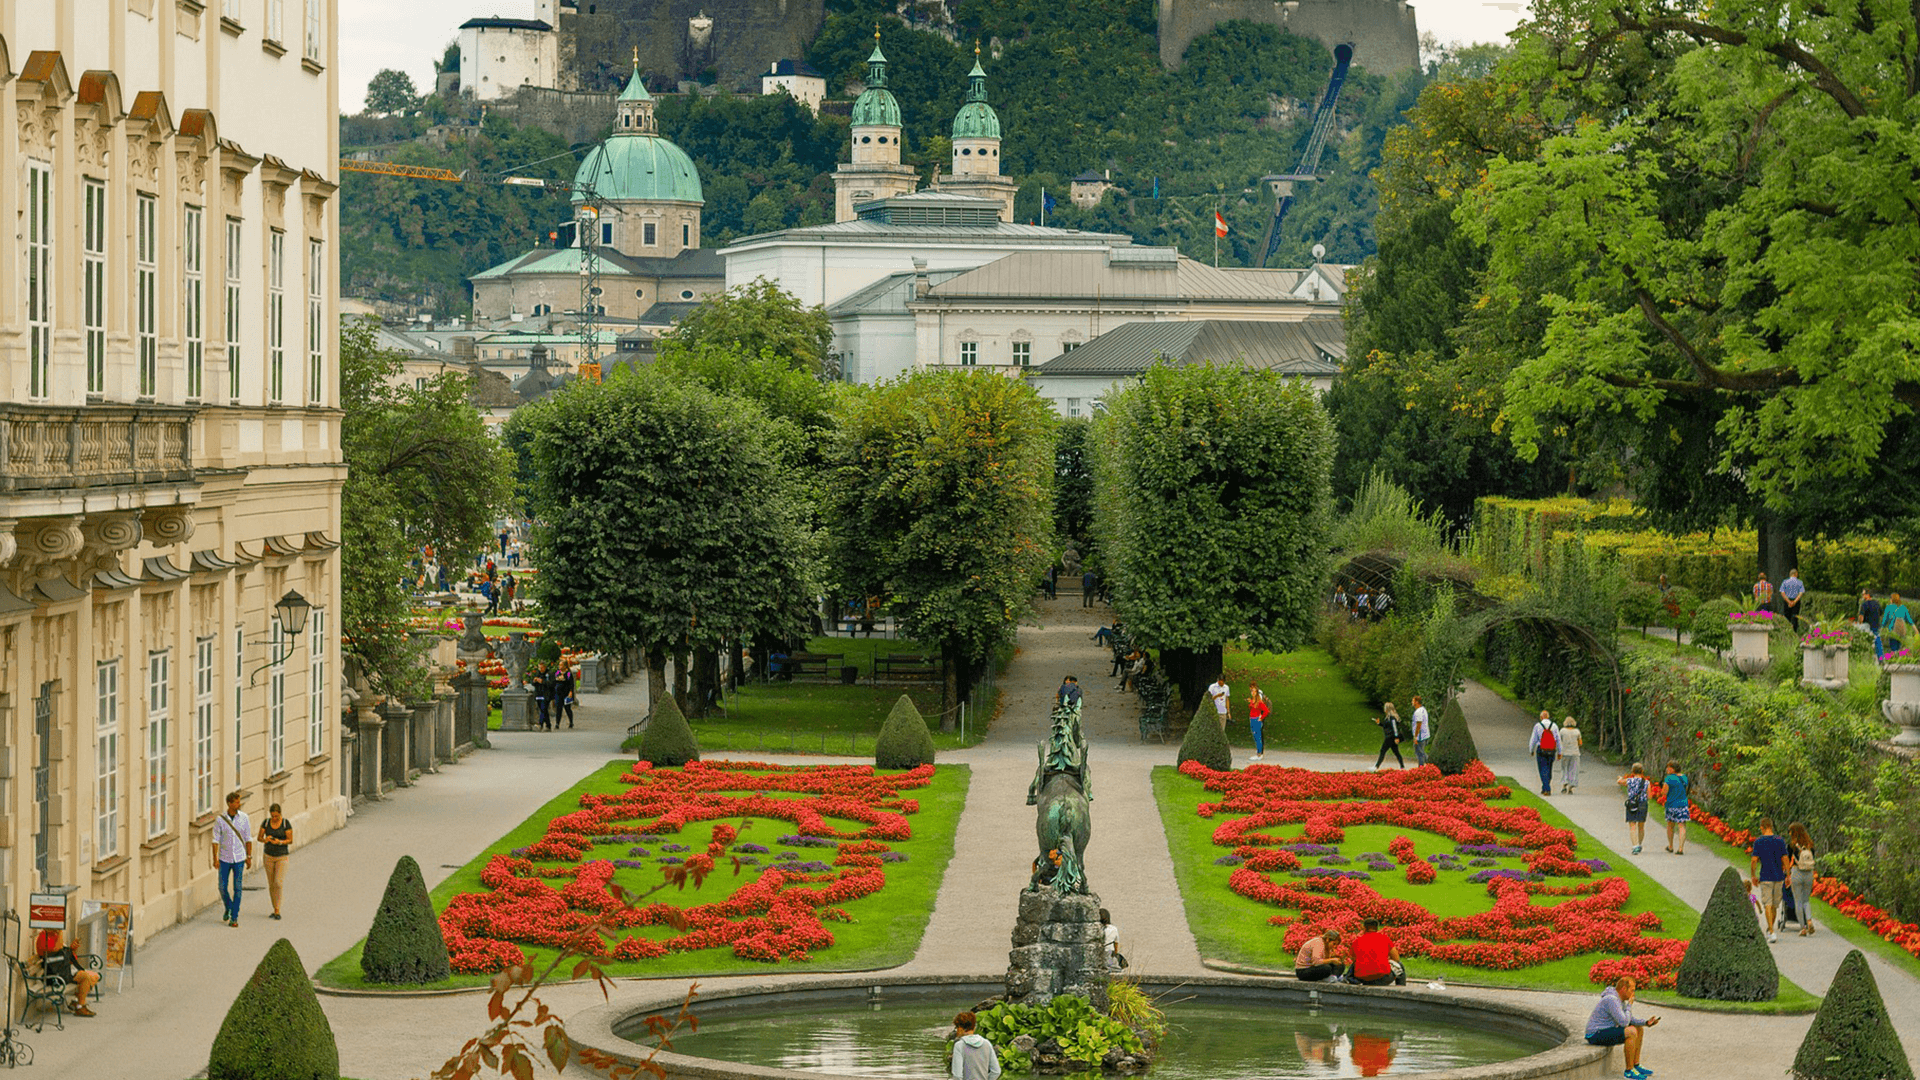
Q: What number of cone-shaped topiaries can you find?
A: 8